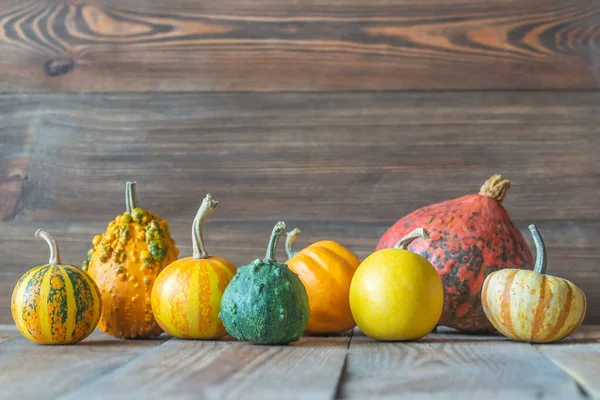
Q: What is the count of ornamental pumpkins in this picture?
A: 8